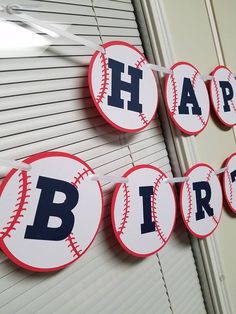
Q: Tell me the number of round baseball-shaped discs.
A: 7